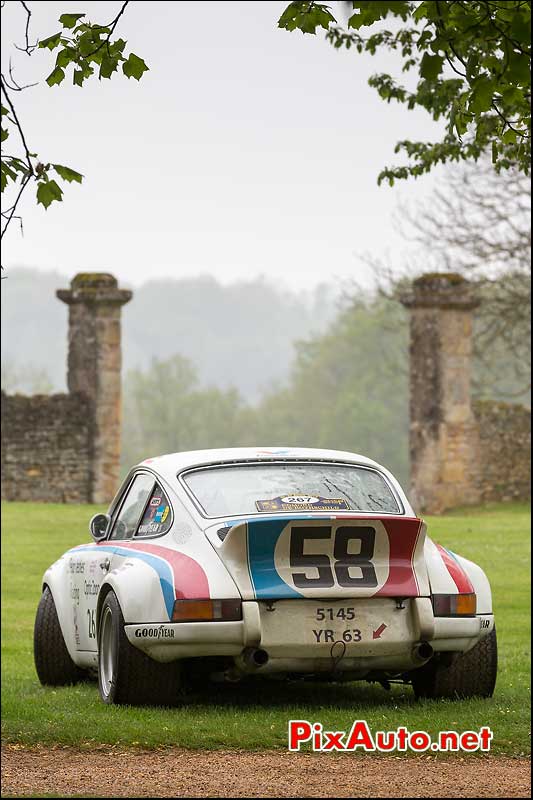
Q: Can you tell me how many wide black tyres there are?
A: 3